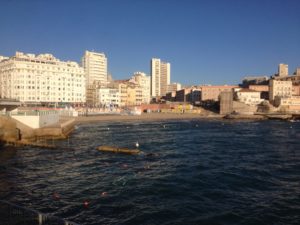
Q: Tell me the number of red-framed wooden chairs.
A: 0